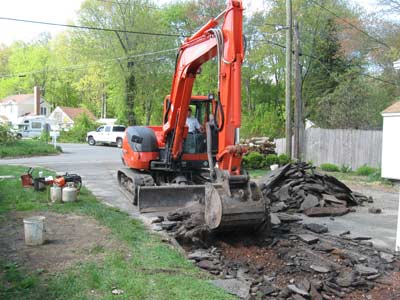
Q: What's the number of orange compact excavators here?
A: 1